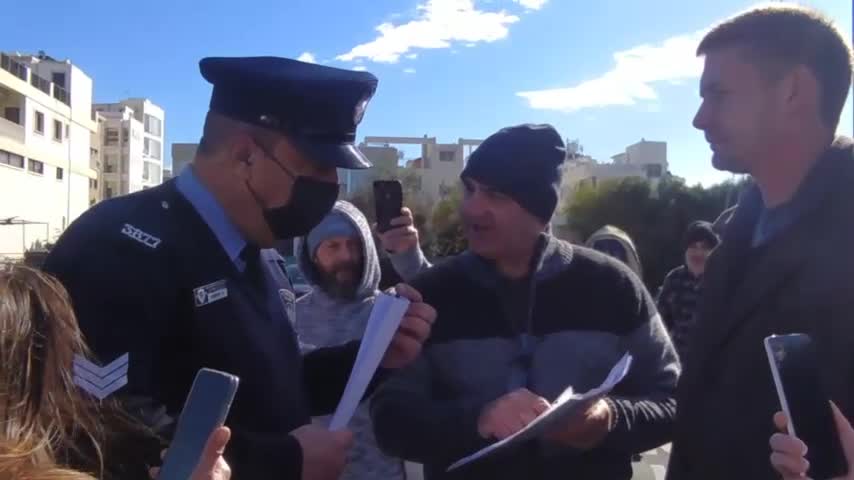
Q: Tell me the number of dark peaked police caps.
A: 1